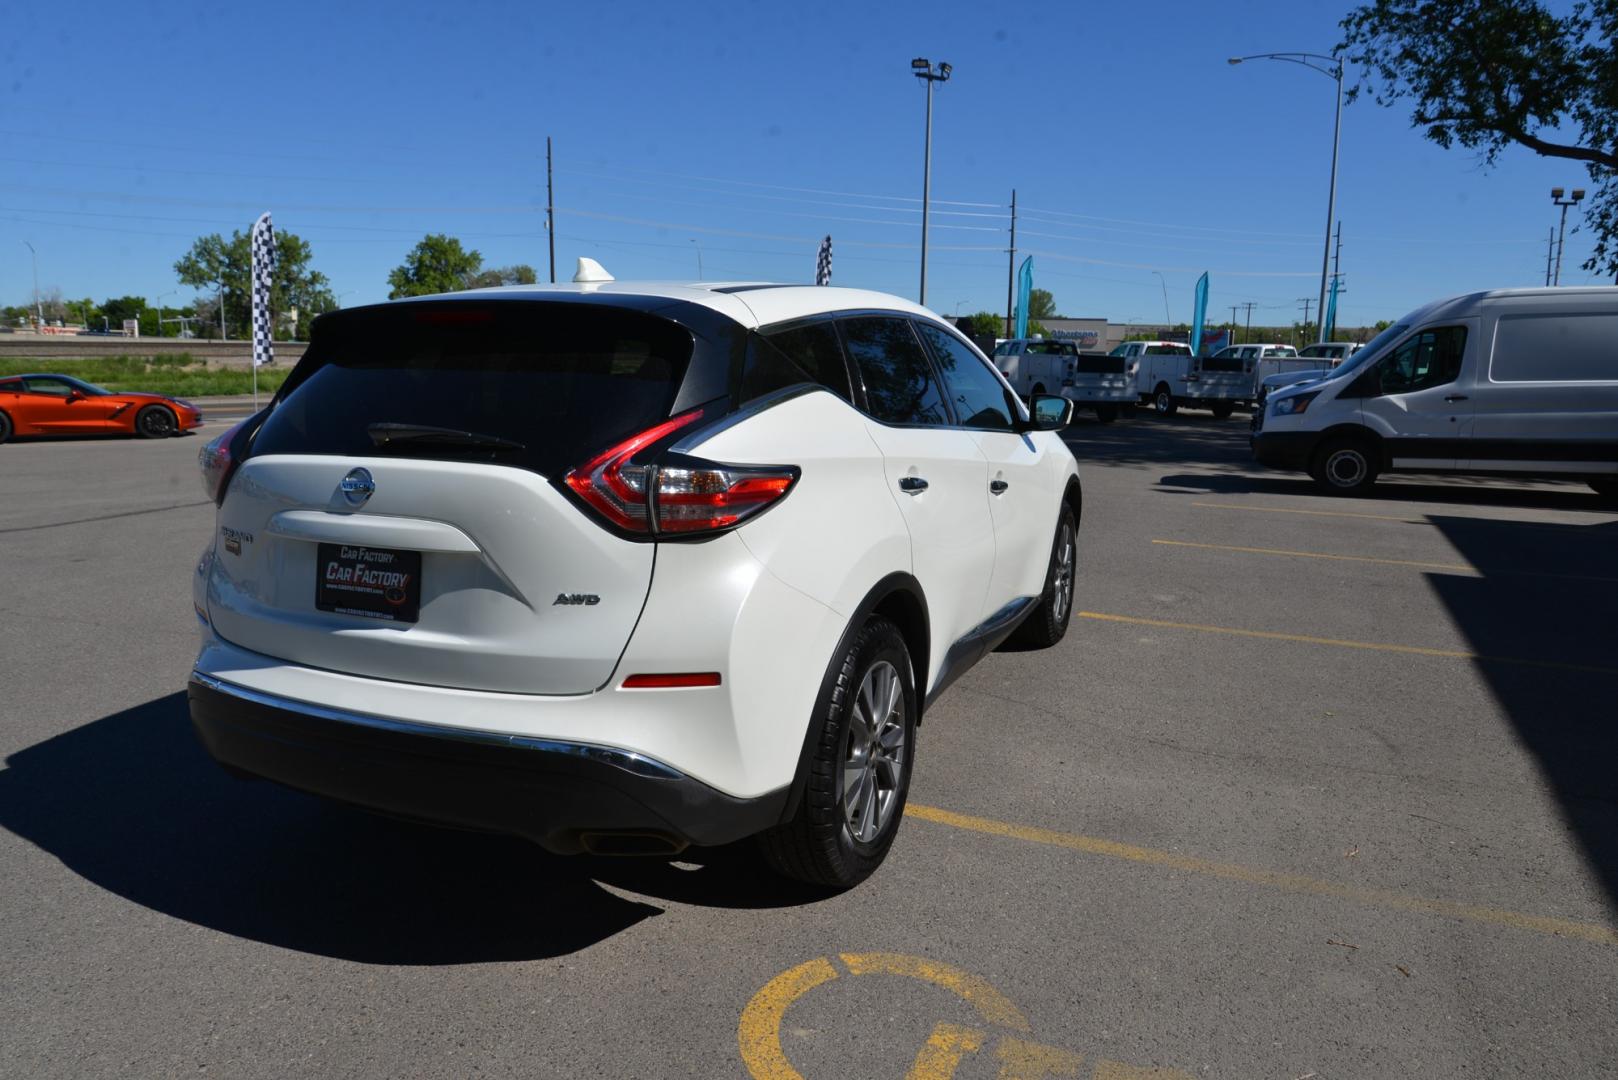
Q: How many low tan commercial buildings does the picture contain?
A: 1